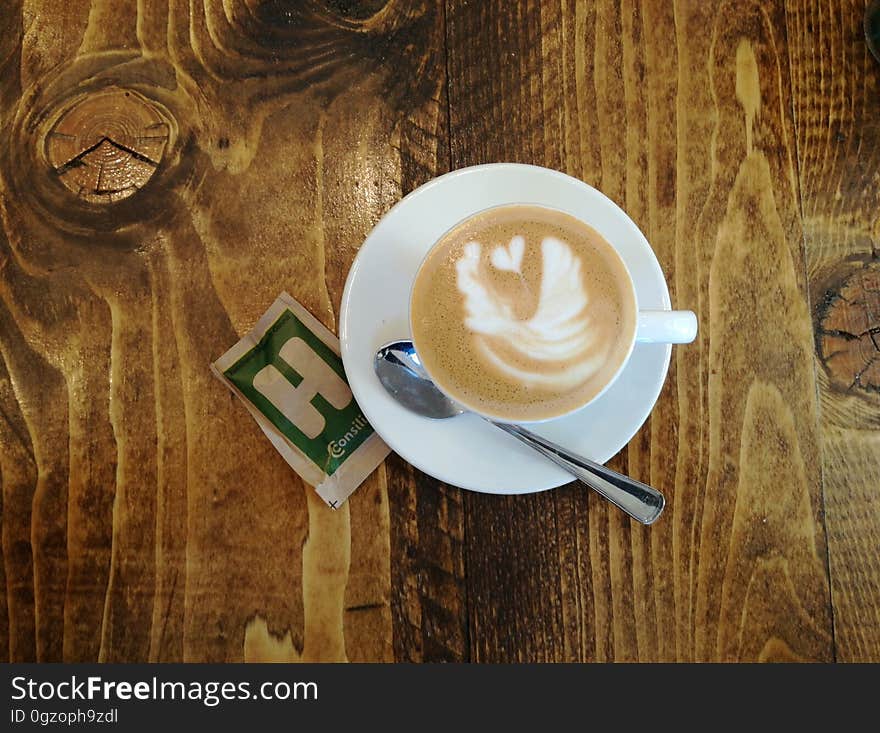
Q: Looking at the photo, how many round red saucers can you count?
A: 0